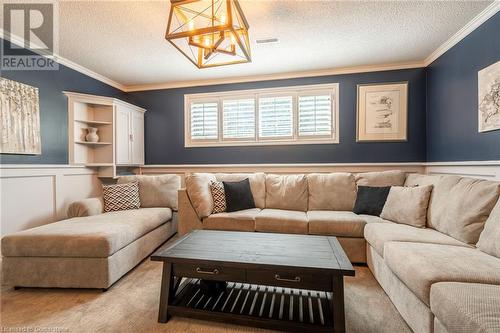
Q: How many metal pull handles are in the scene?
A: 2